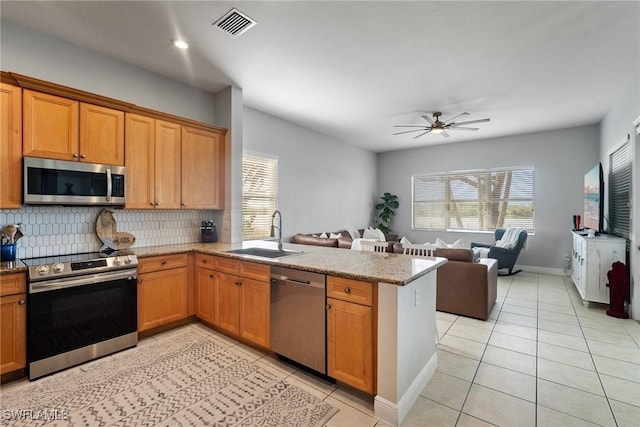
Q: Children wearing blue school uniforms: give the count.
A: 0